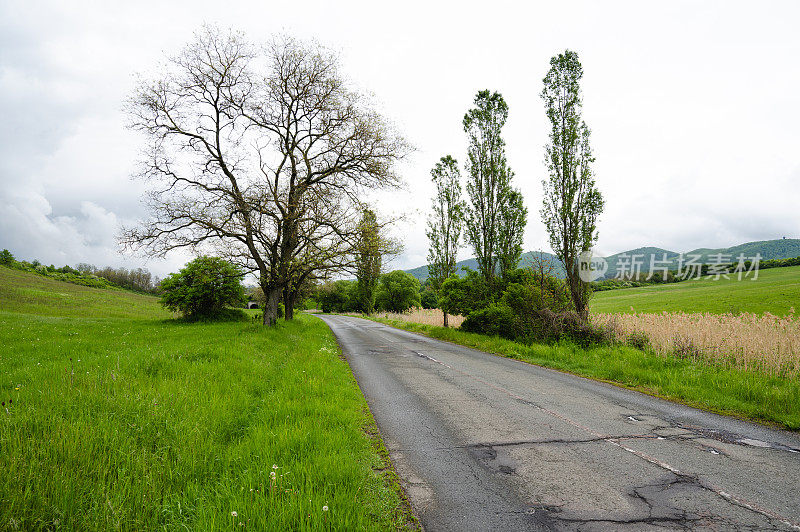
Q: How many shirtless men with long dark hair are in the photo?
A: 0